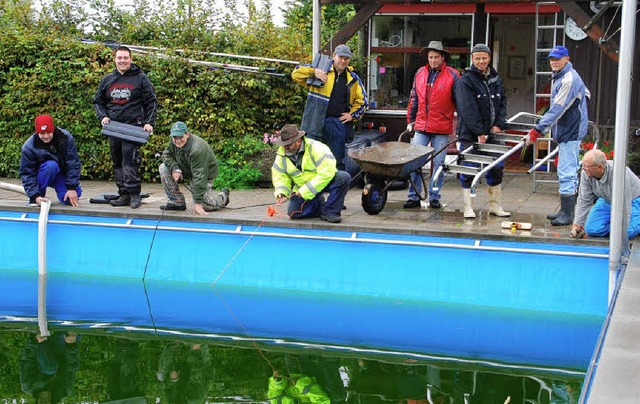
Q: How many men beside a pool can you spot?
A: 9